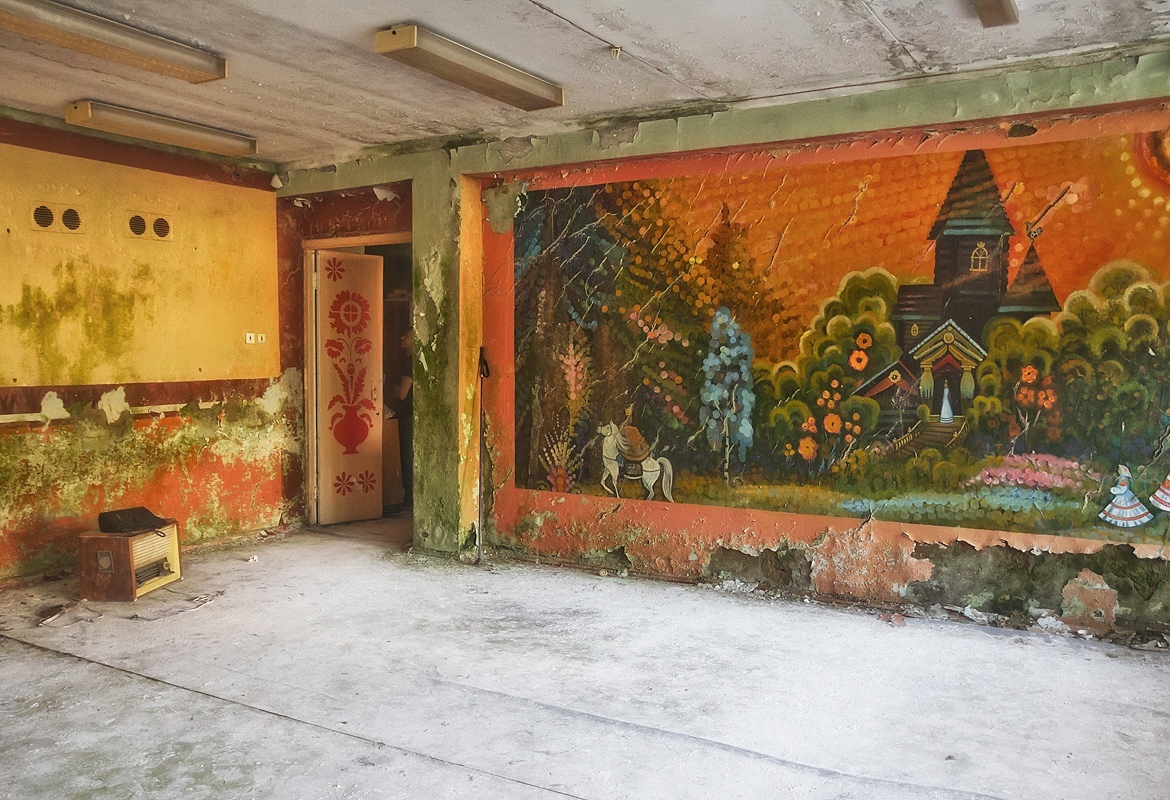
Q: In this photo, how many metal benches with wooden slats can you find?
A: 0